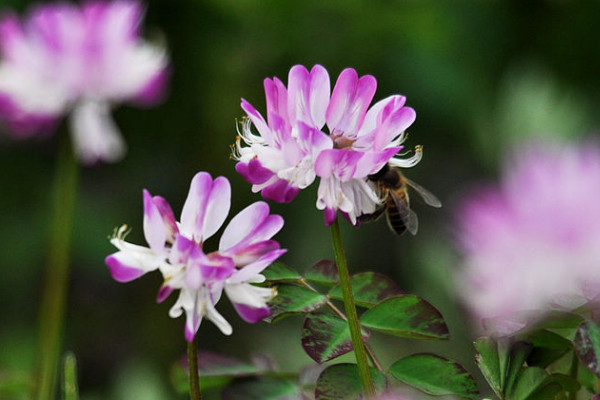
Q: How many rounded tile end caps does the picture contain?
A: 0